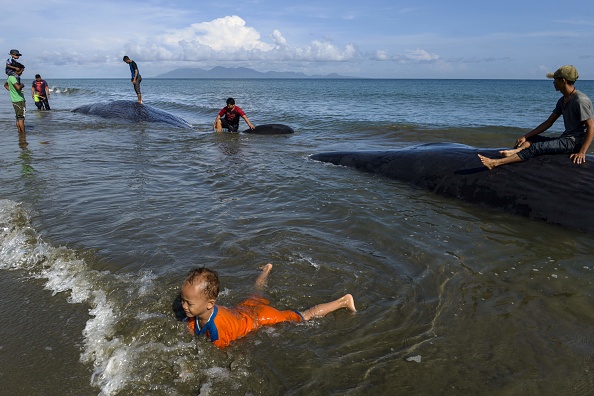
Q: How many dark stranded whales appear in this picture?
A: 3